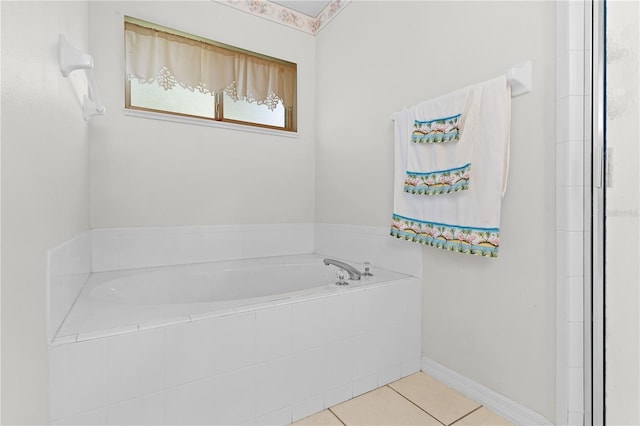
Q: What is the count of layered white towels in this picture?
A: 3